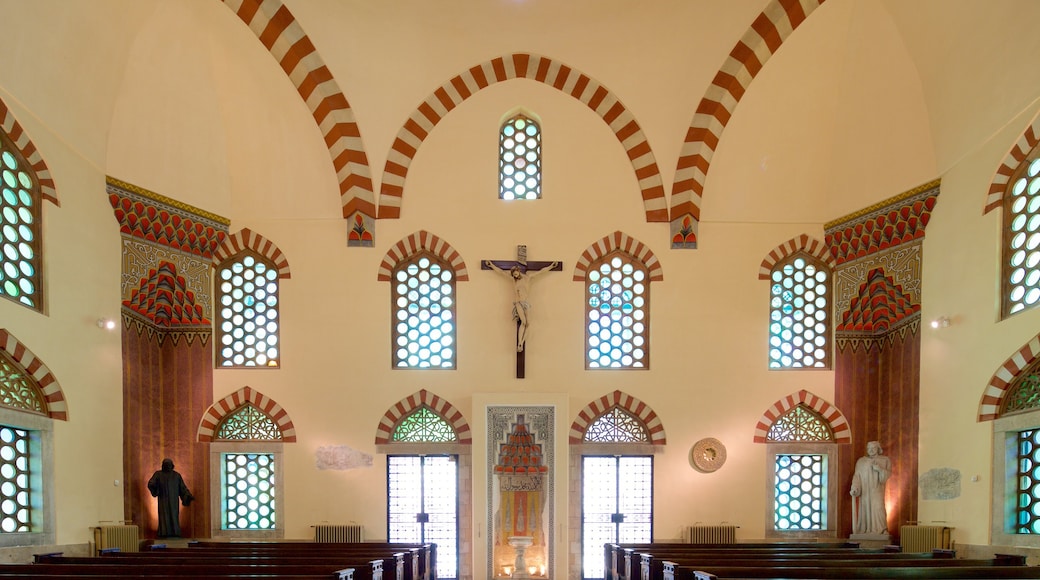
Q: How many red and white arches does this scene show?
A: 15